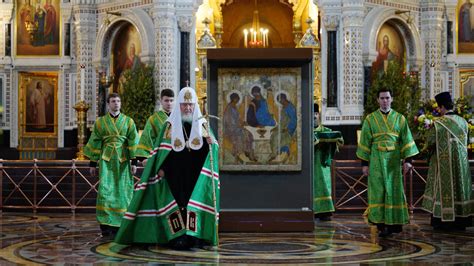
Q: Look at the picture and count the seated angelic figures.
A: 3